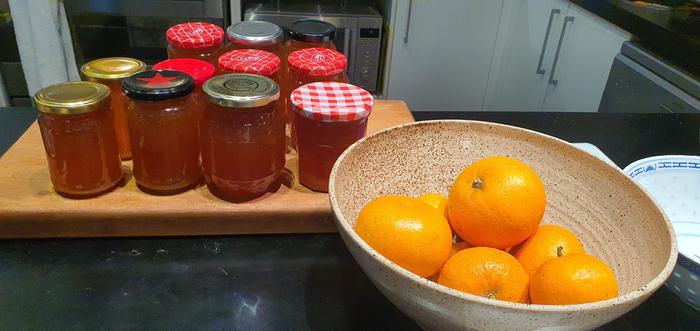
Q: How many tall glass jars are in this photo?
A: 11